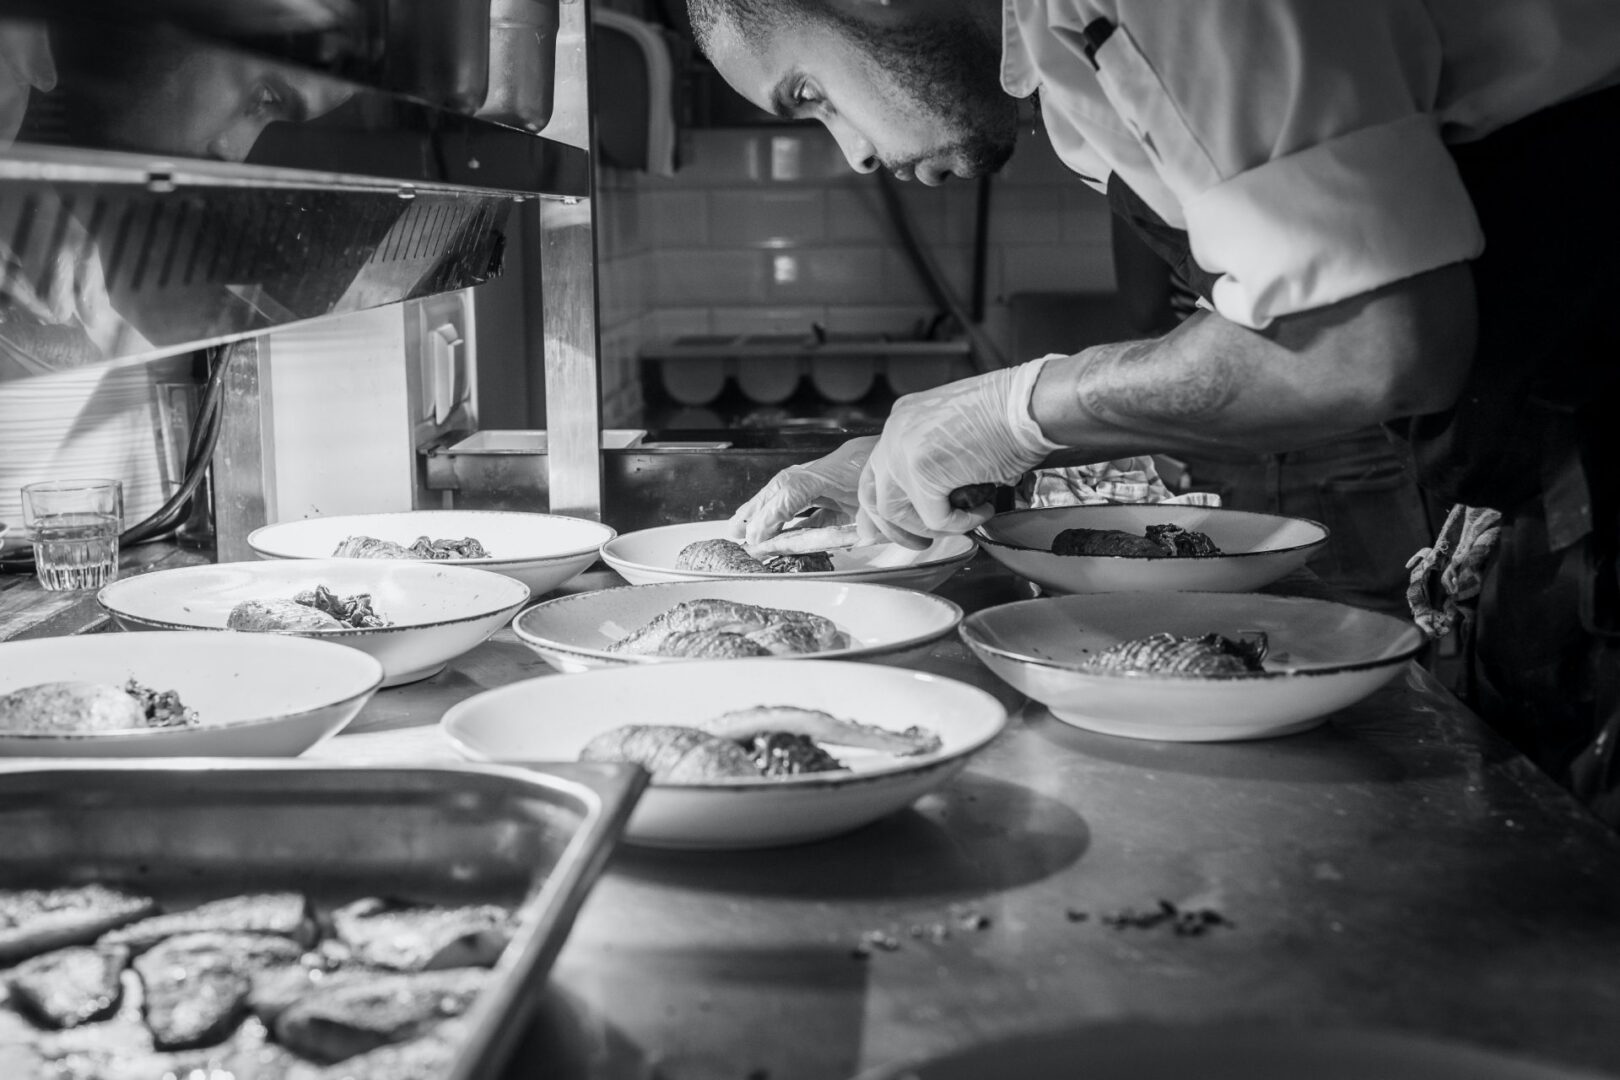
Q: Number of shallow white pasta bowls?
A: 8